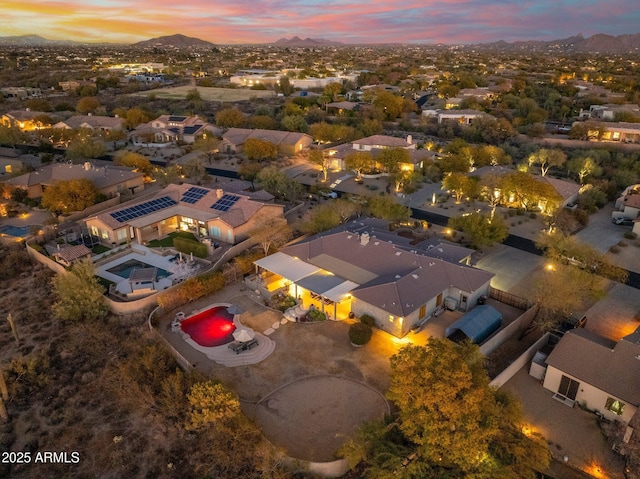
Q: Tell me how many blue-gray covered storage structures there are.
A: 1